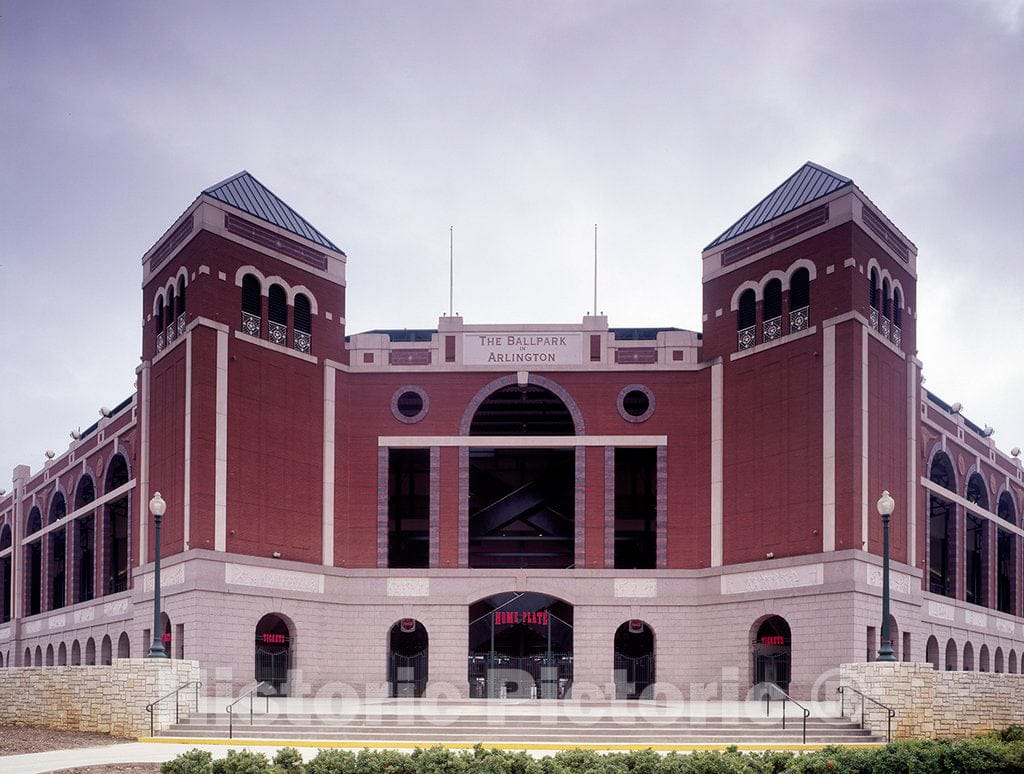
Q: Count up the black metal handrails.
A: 4